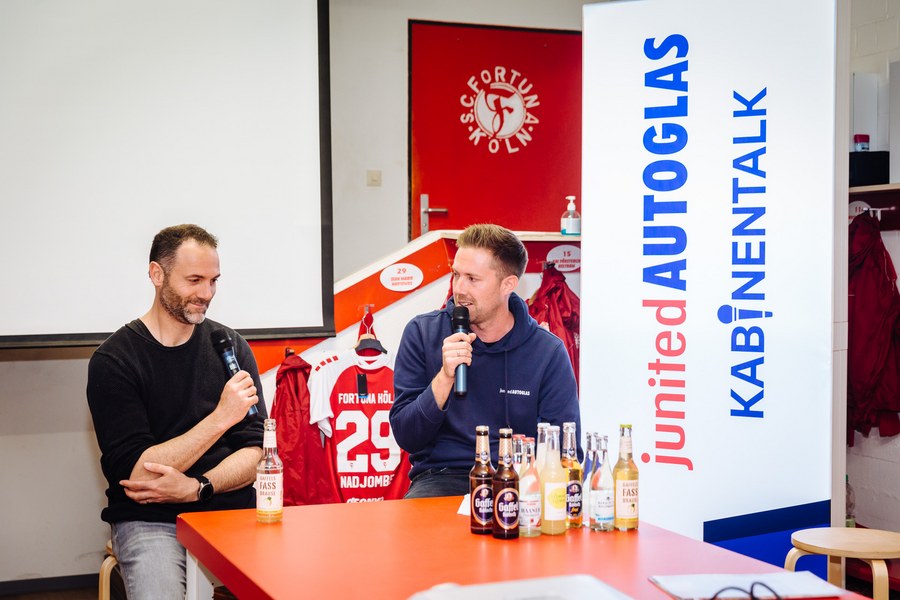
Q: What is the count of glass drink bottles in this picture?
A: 11